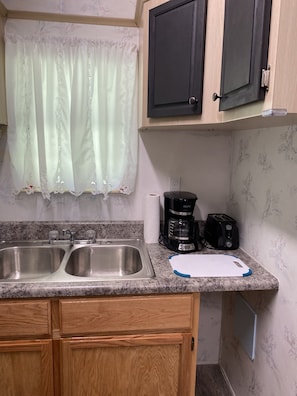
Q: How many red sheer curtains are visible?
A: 0